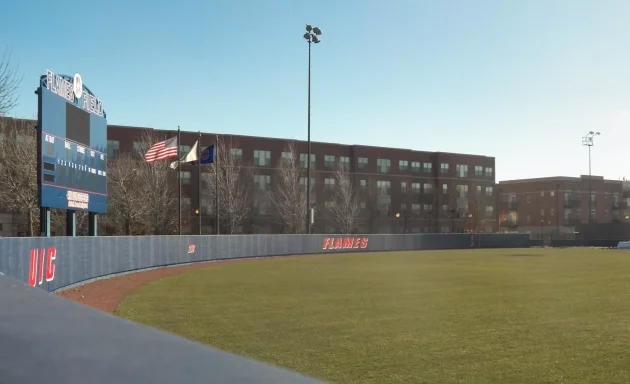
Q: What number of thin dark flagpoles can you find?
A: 3